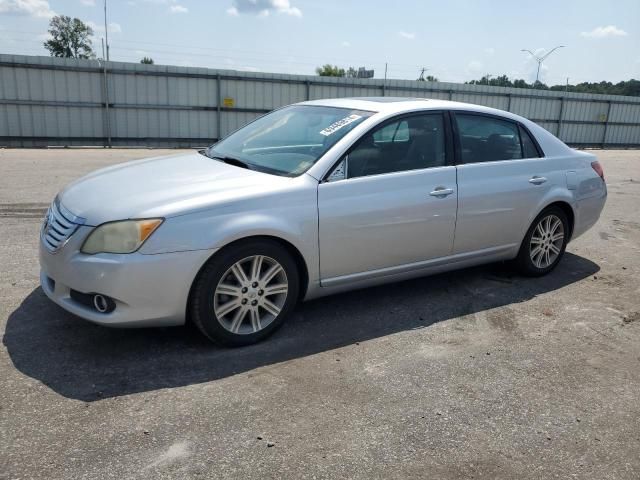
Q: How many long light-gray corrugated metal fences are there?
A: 1